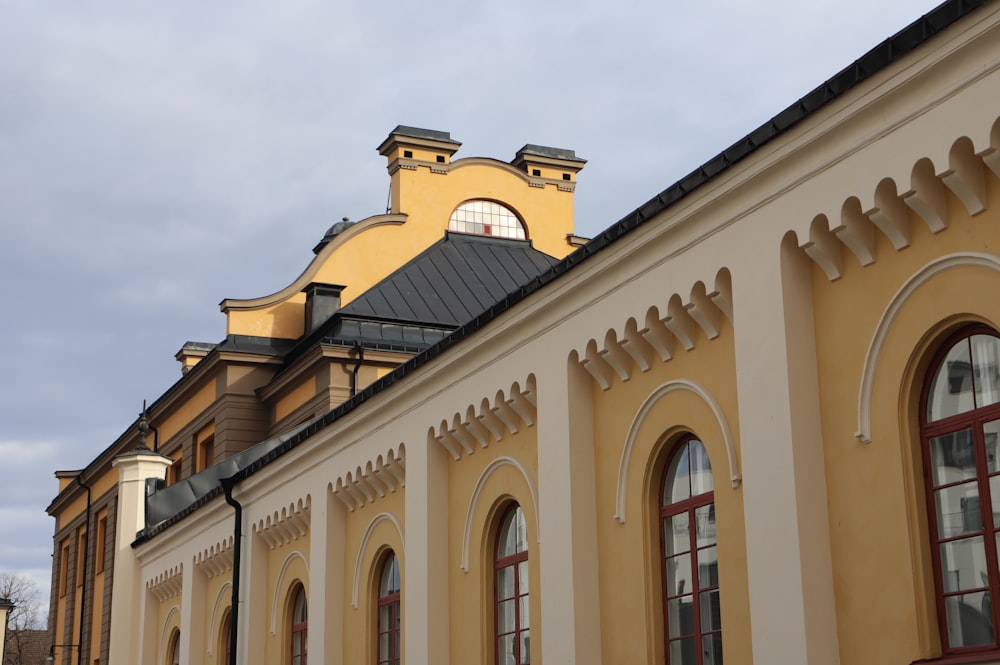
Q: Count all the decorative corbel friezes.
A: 7